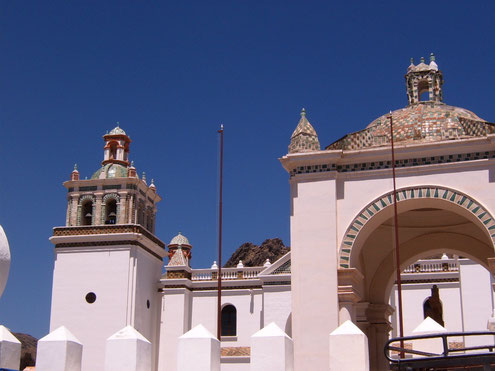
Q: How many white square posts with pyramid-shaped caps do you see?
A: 7